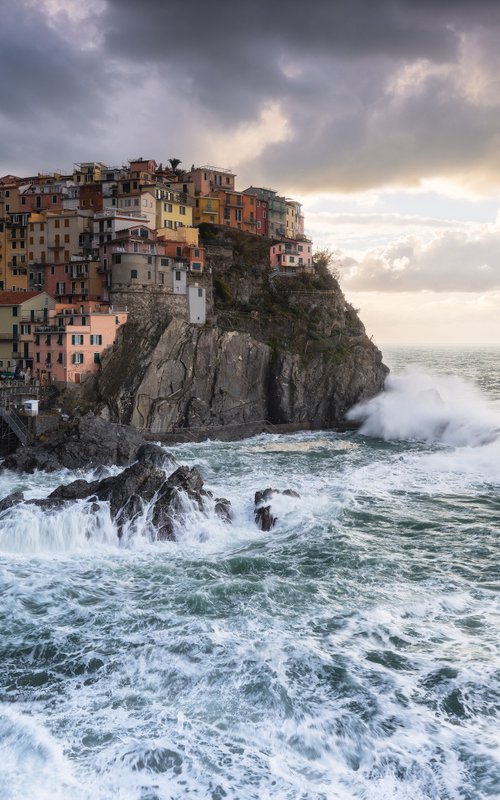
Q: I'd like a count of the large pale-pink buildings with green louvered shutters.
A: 1